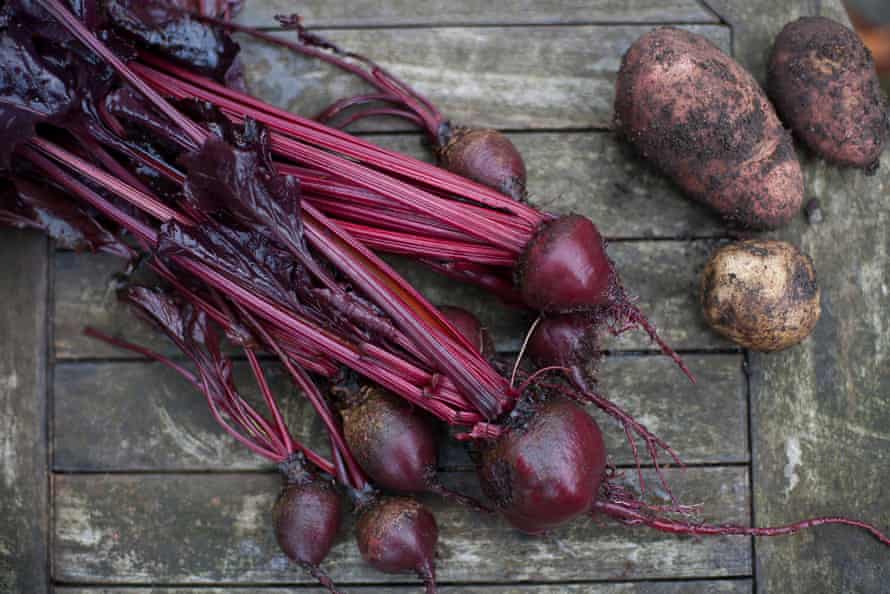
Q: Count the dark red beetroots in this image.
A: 8